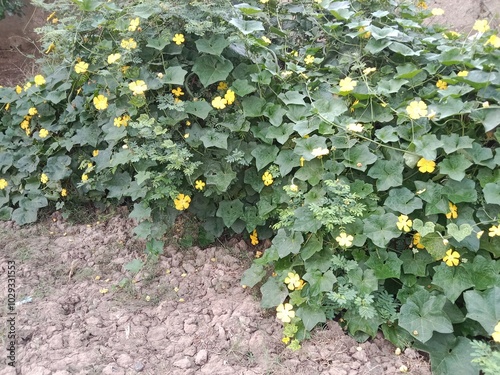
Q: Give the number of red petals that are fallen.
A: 0